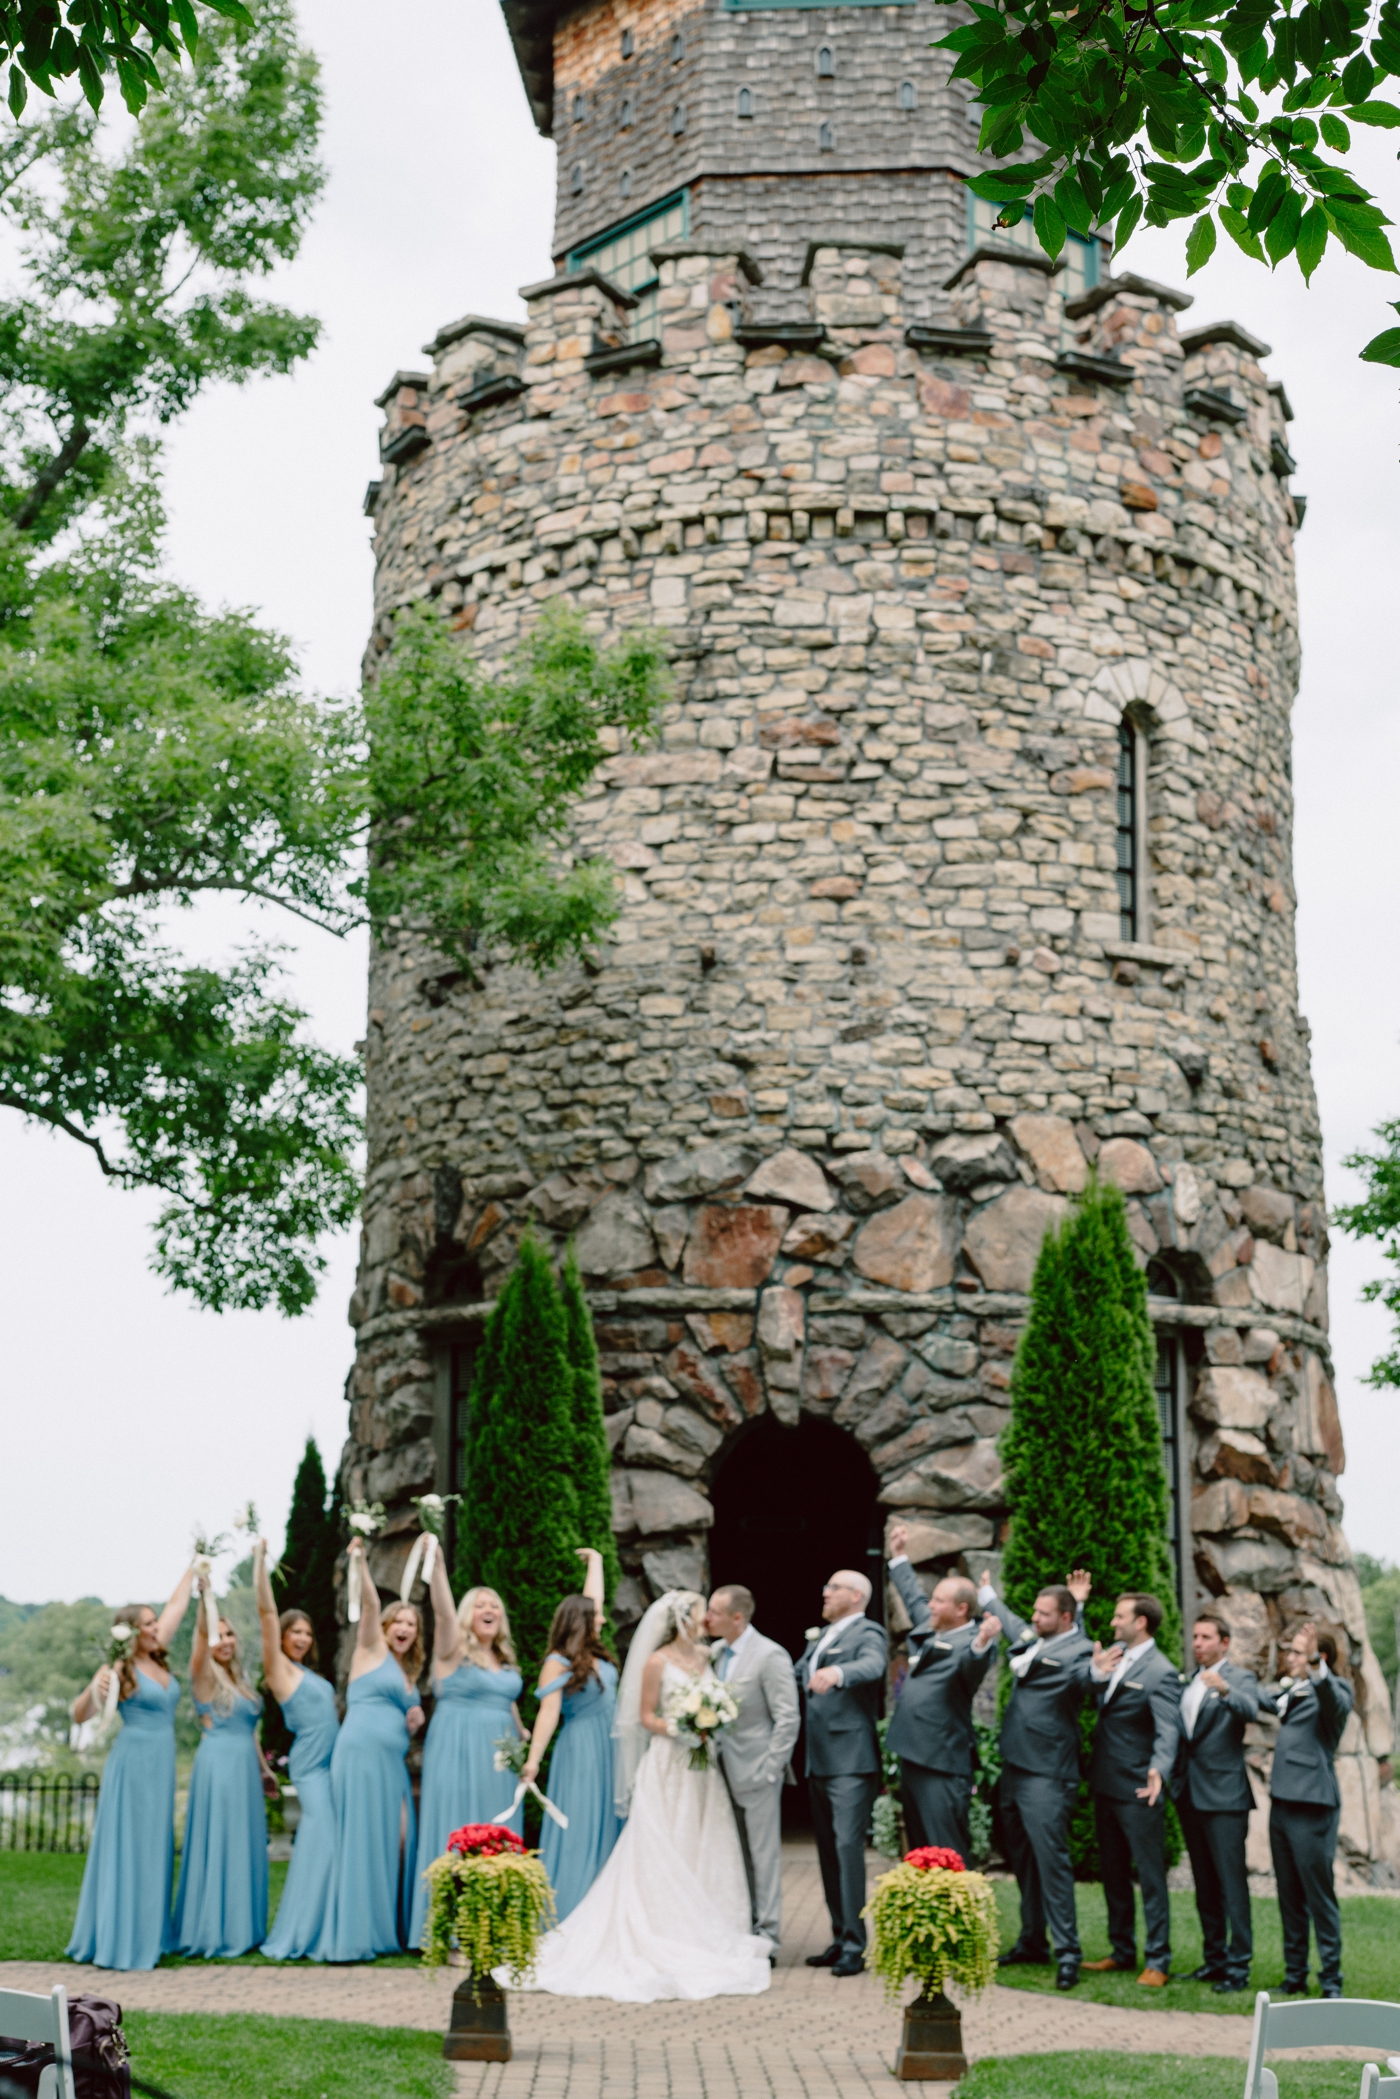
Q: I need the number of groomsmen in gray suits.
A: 6